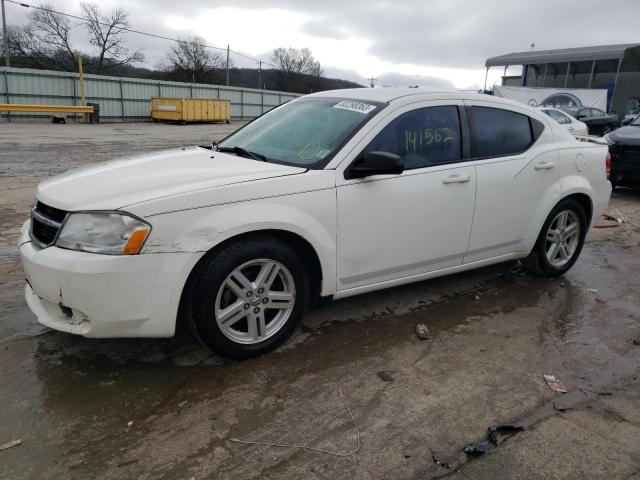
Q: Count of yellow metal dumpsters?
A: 1